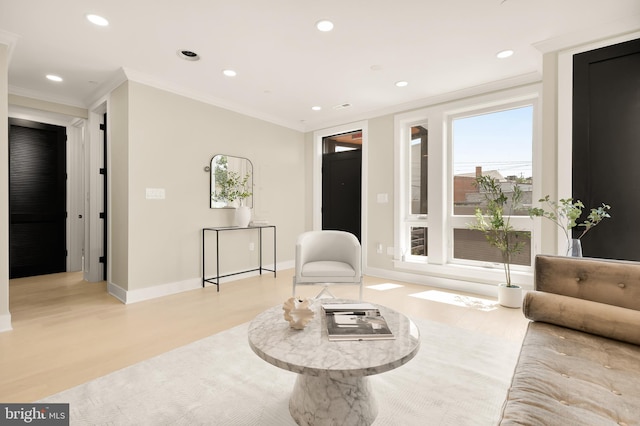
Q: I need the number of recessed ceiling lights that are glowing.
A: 7